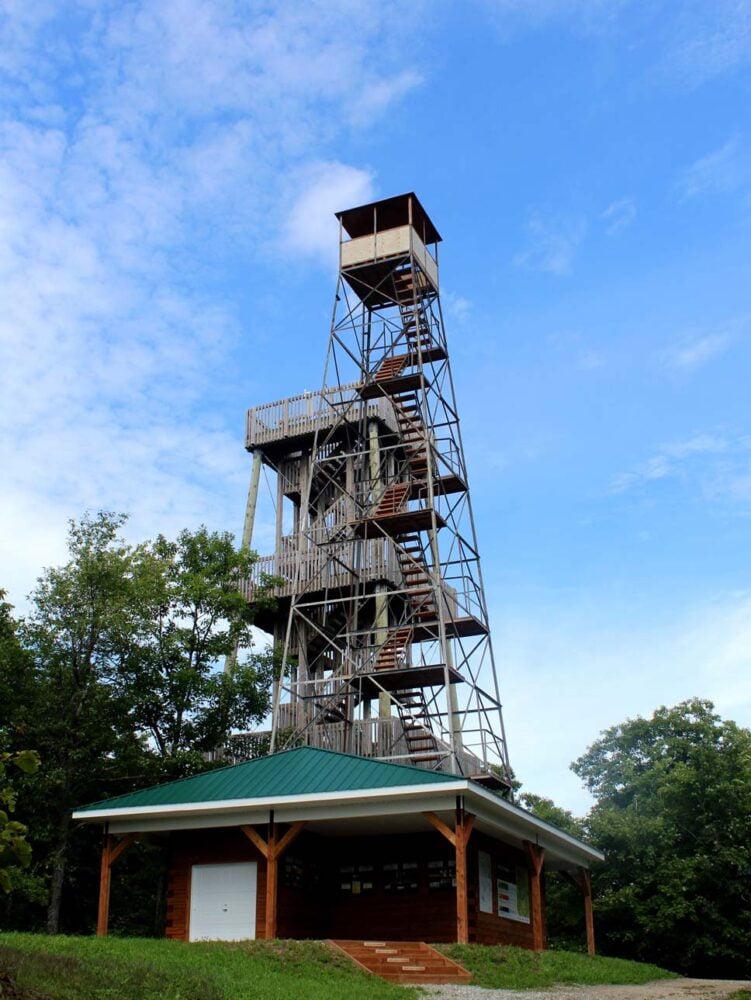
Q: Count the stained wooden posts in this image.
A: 5